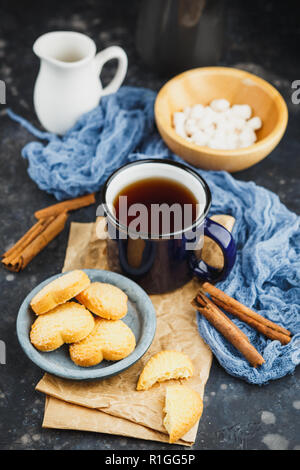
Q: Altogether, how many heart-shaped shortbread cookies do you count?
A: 4